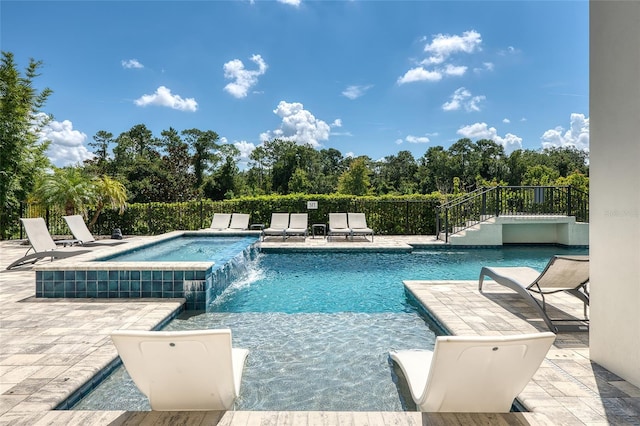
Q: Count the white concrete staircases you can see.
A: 1